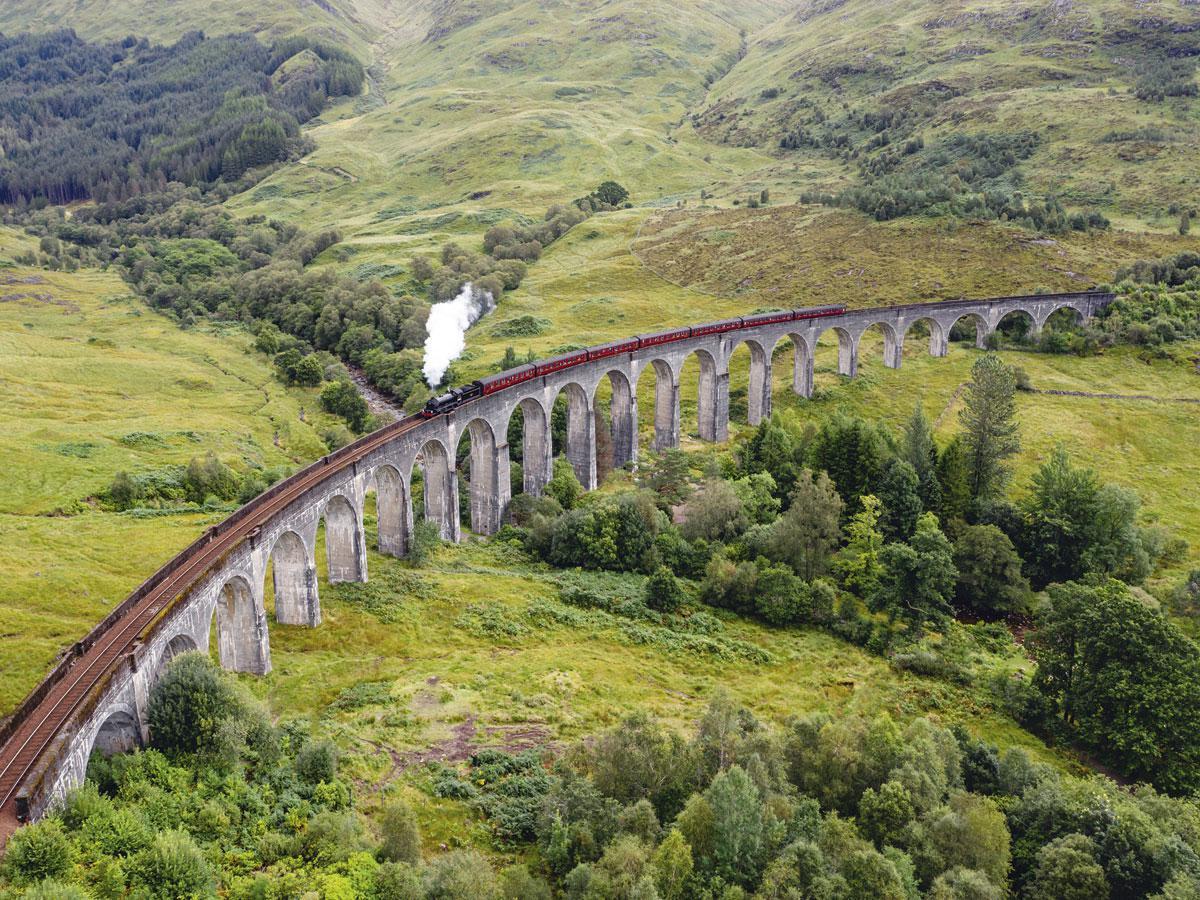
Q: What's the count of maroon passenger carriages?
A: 7